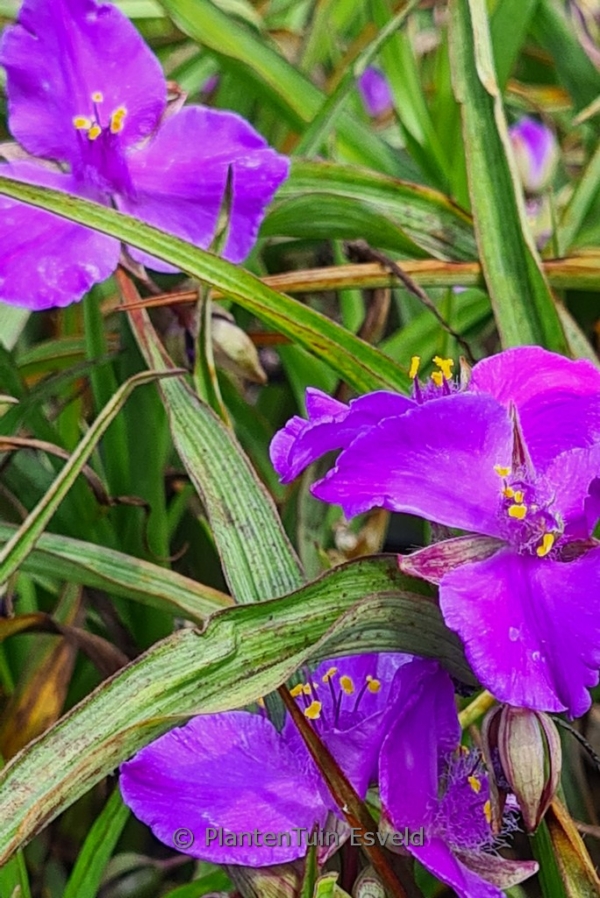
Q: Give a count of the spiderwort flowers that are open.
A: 5